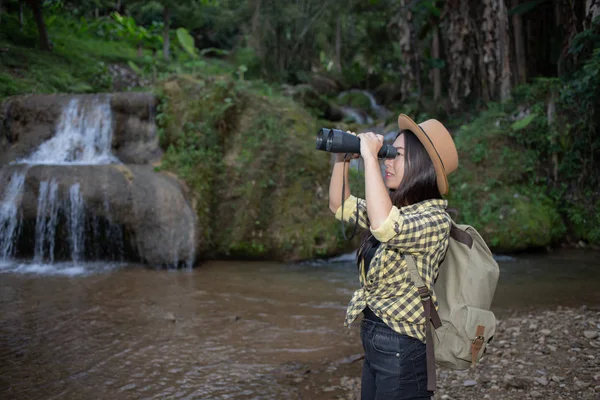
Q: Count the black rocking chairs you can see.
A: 0